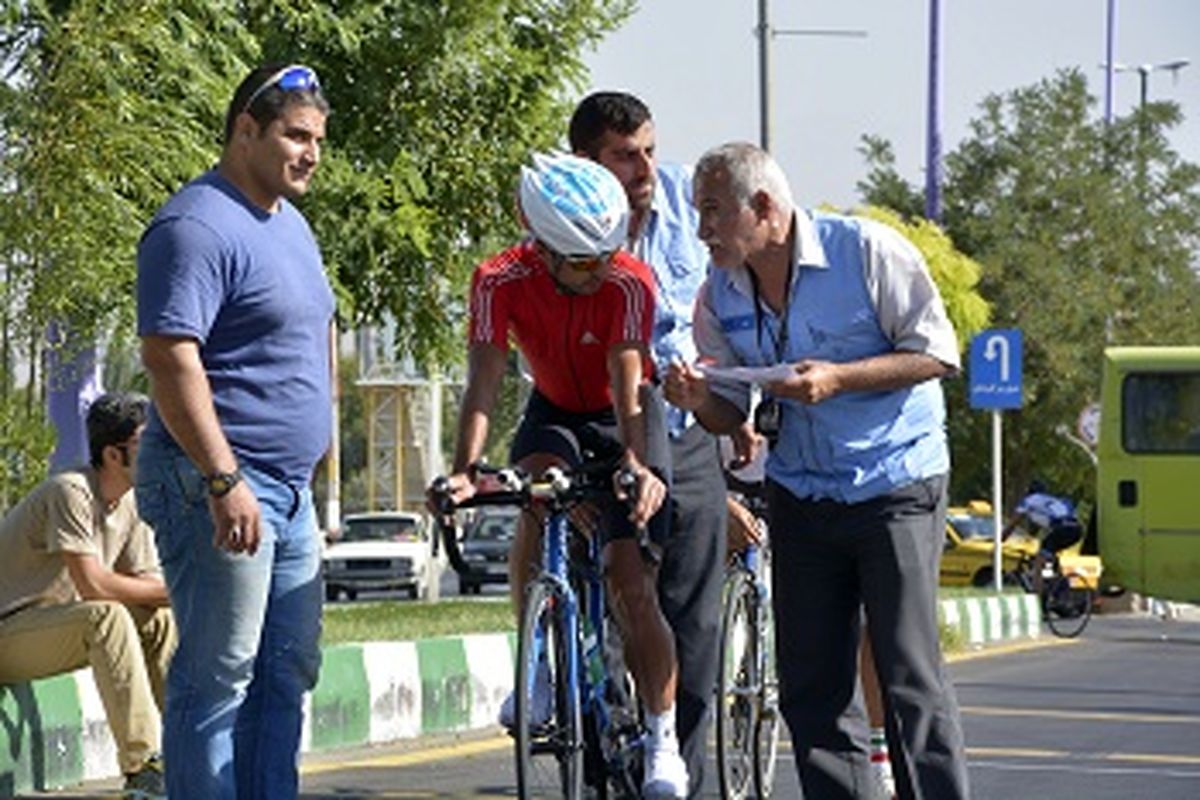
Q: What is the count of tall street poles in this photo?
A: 4